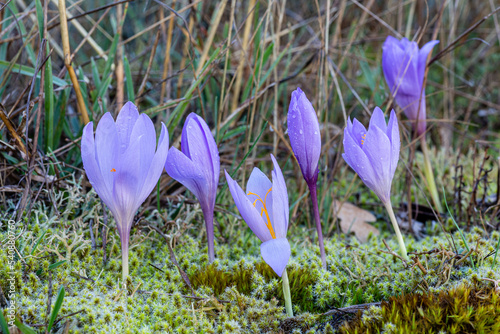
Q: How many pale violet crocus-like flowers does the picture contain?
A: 6